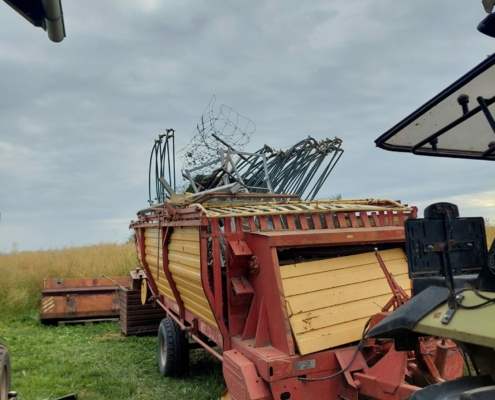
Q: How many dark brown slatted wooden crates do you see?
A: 1